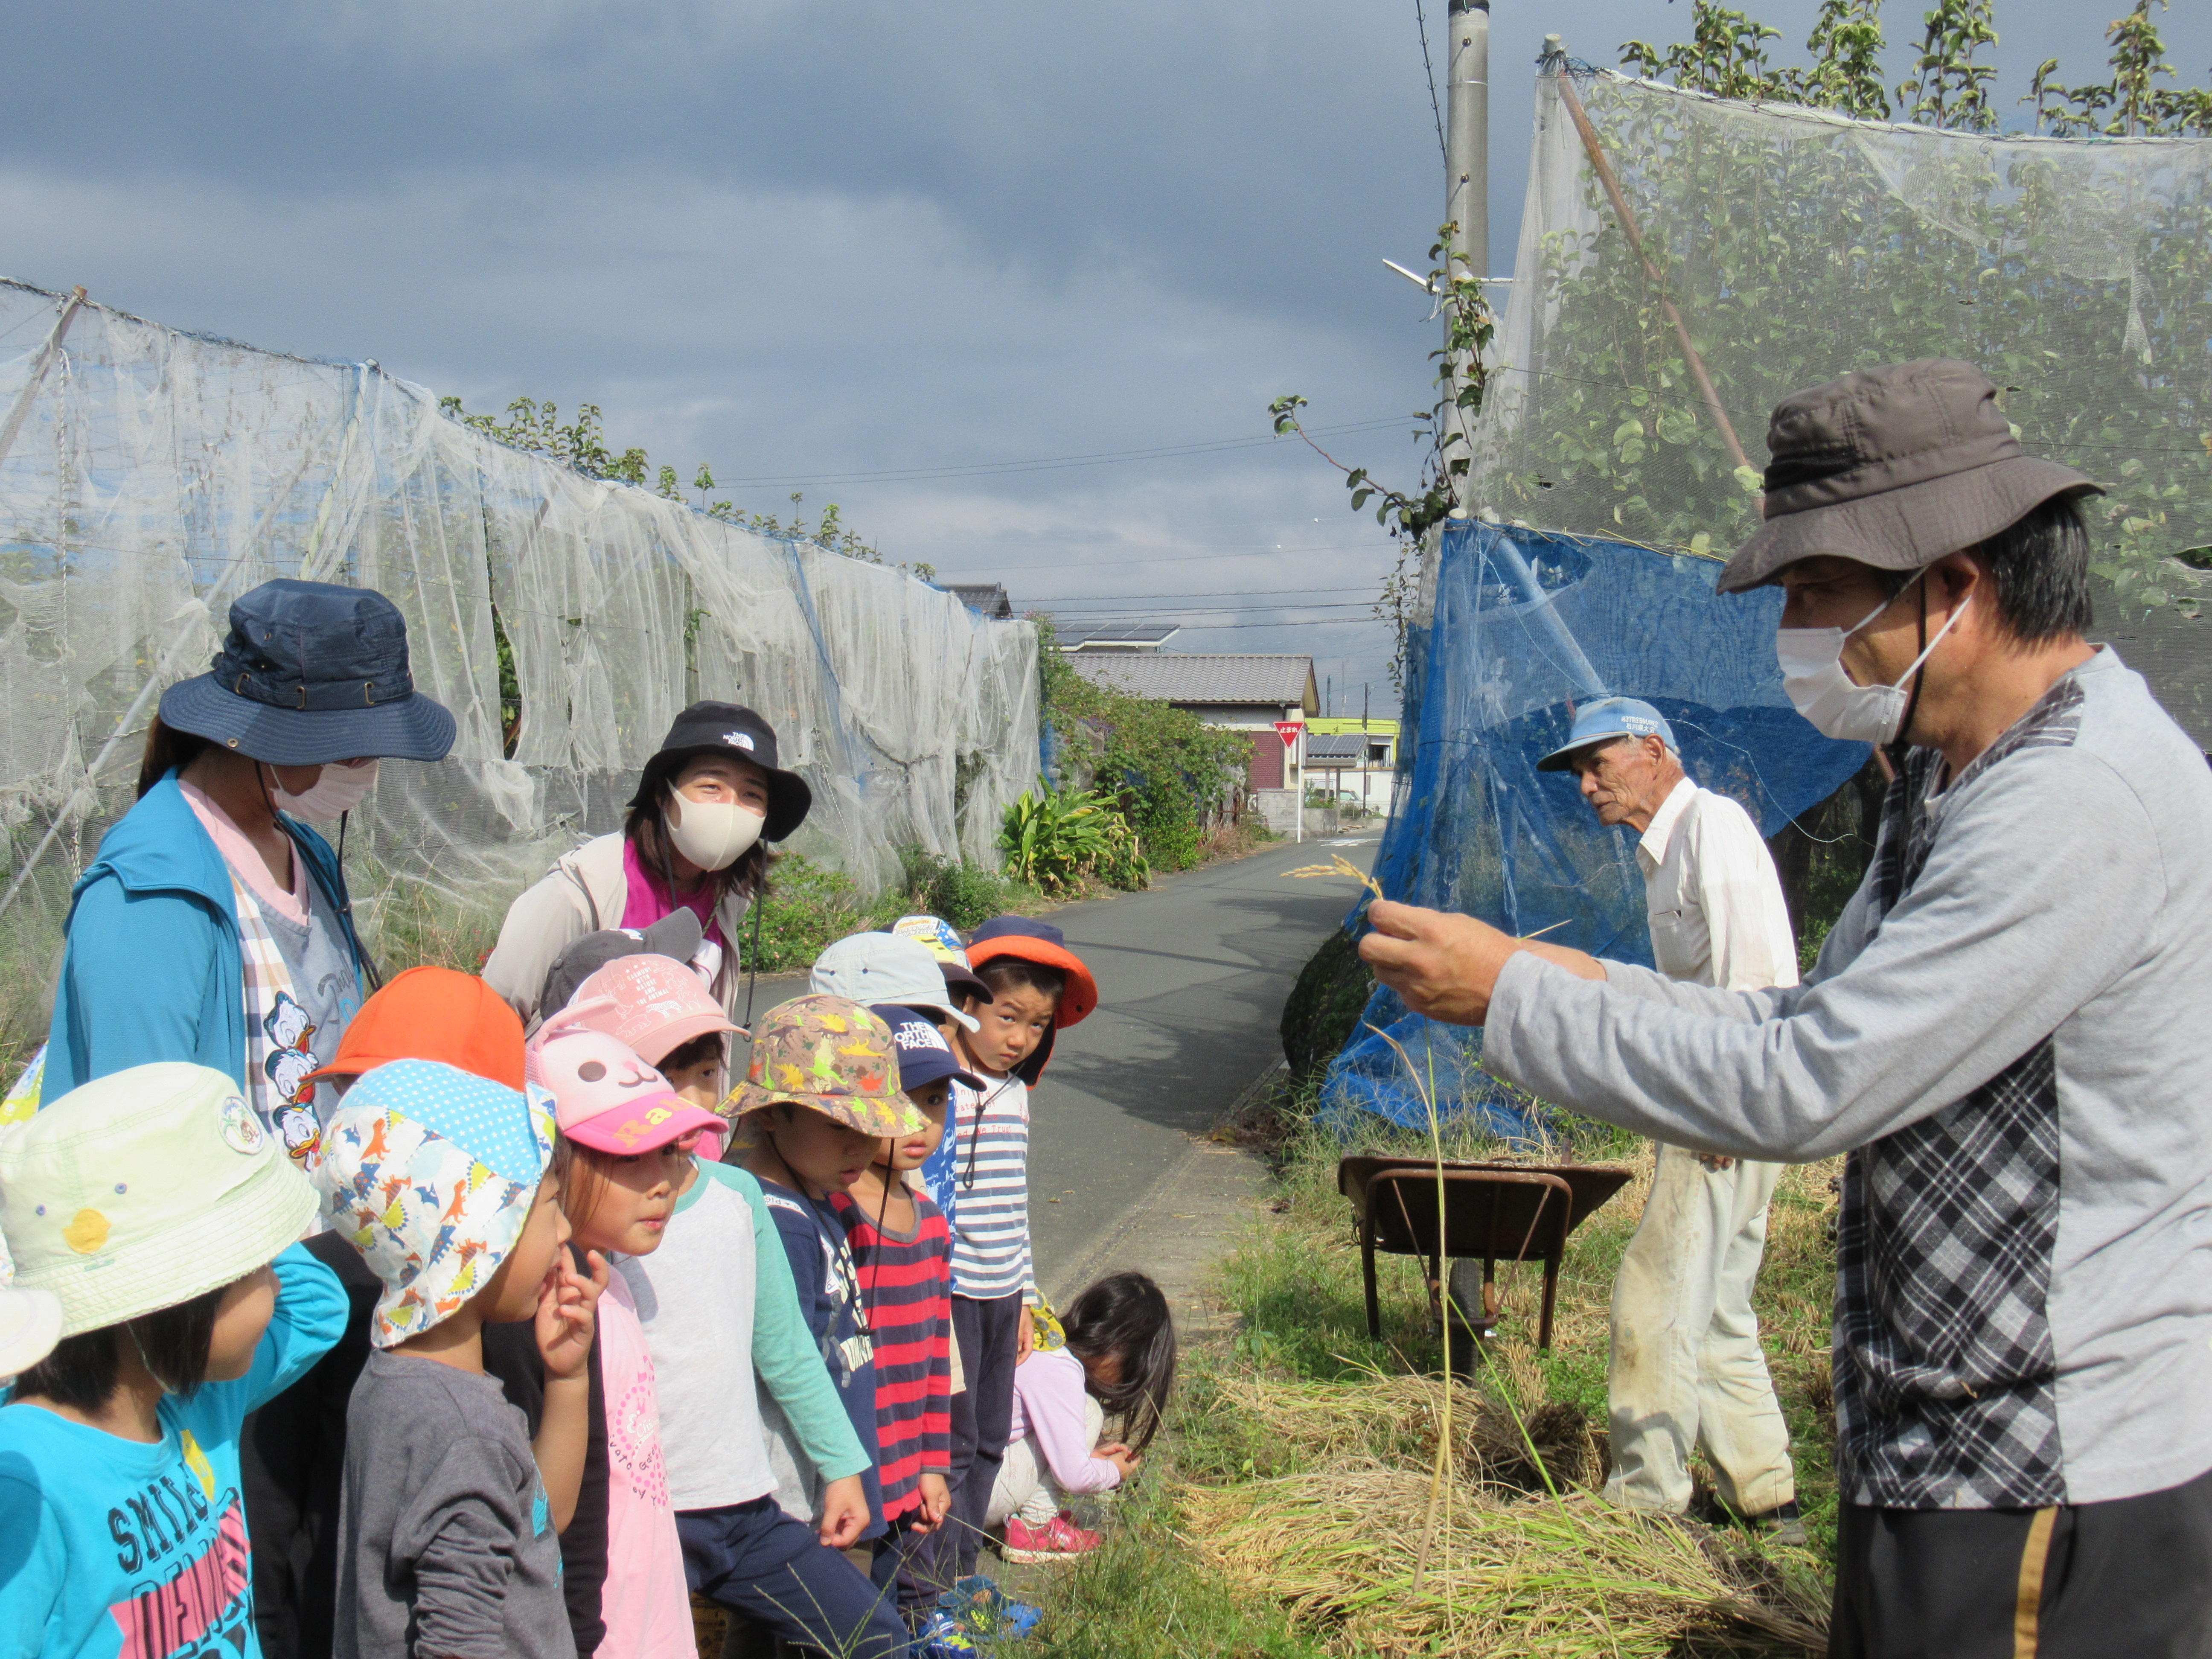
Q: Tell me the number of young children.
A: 13